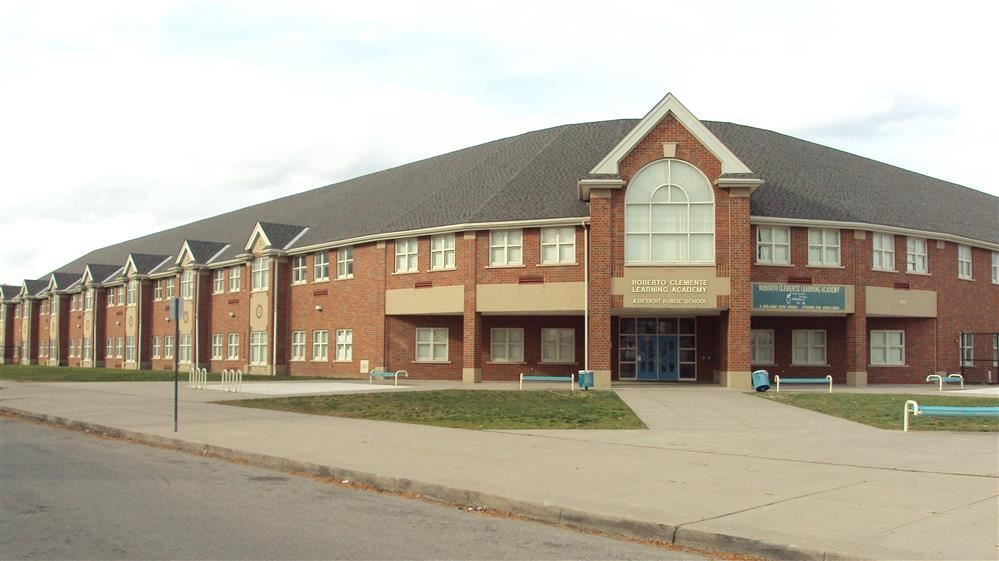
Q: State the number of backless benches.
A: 5